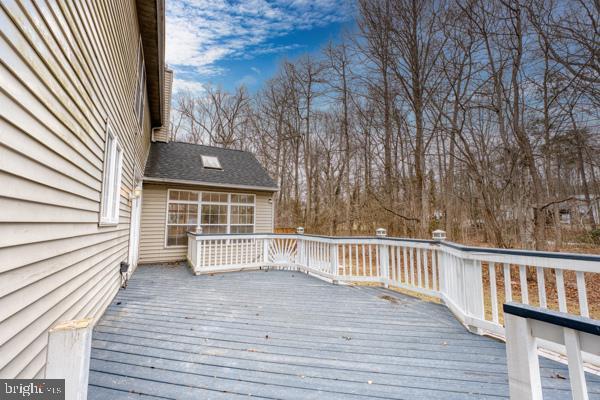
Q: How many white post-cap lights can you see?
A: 4